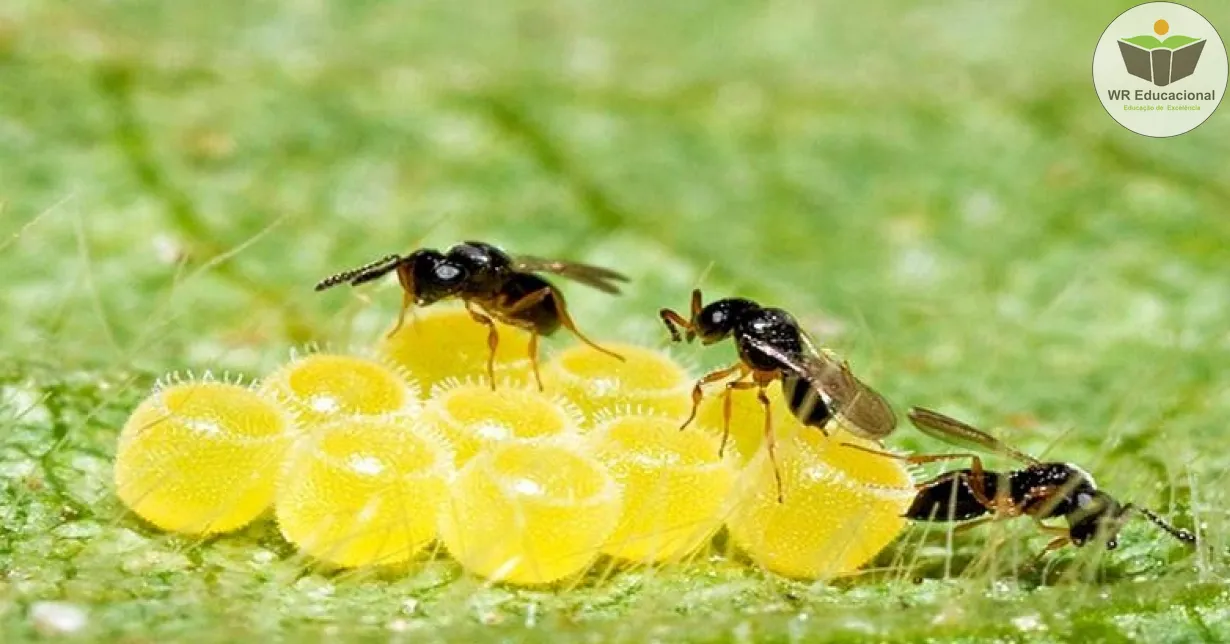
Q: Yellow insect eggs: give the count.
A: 10